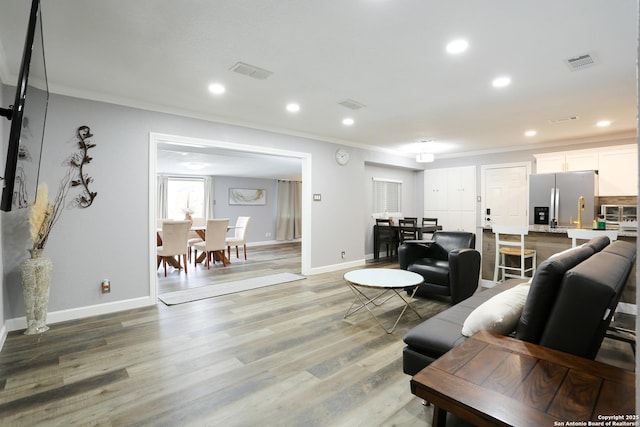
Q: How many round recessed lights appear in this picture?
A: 7